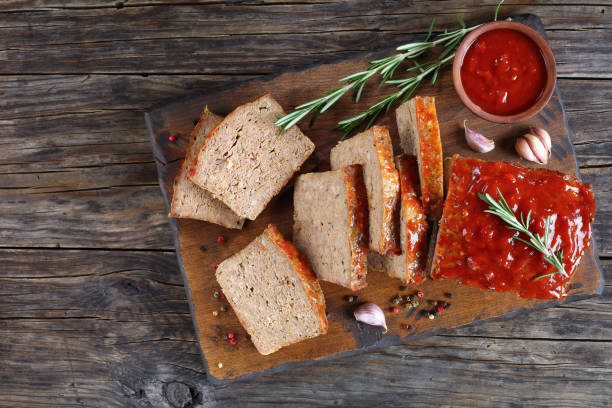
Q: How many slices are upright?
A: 4